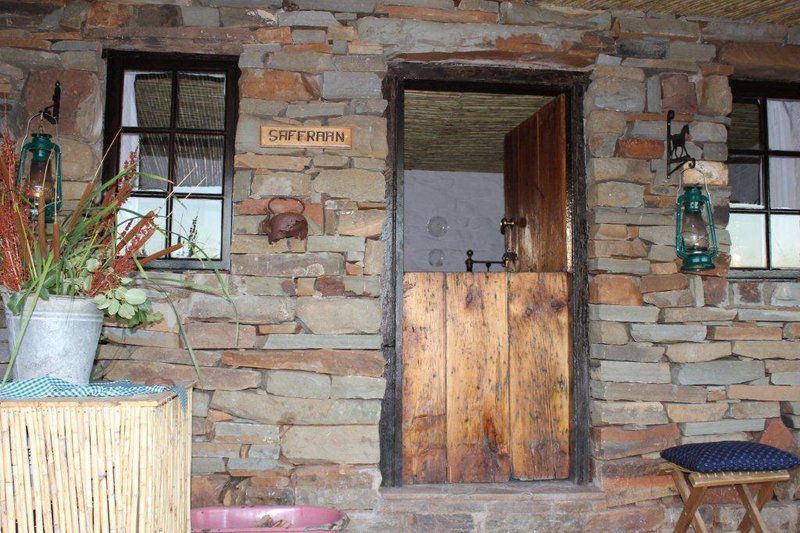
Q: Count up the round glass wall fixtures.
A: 2